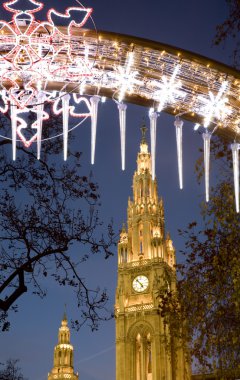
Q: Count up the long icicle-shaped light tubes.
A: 9